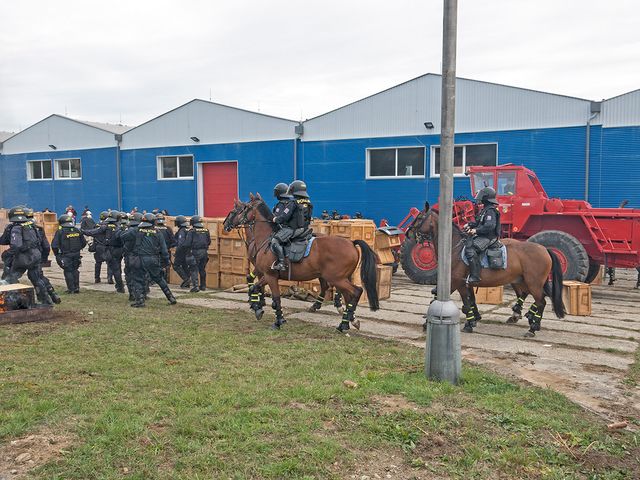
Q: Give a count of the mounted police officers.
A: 3